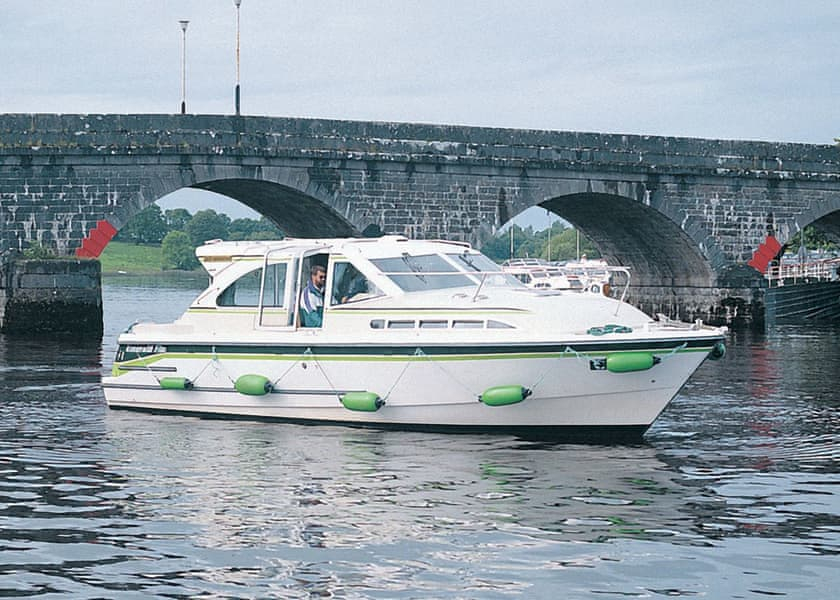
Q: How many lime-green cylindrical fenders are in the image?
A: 5